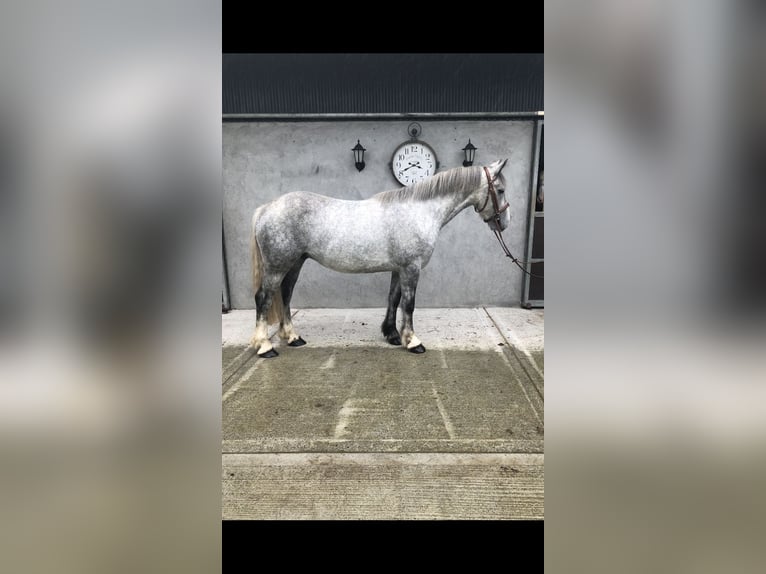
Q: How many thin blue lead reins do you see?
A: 0